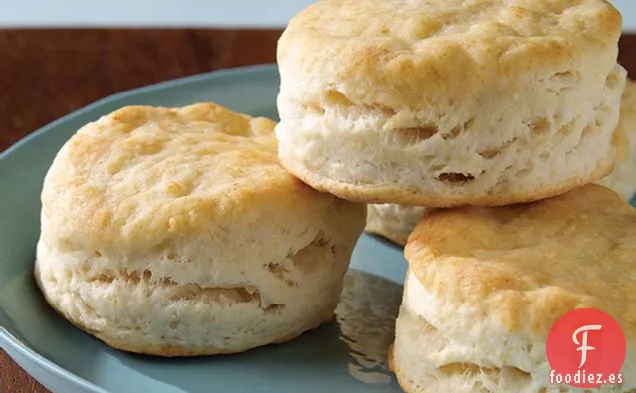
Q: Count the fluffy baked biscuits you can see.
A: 4